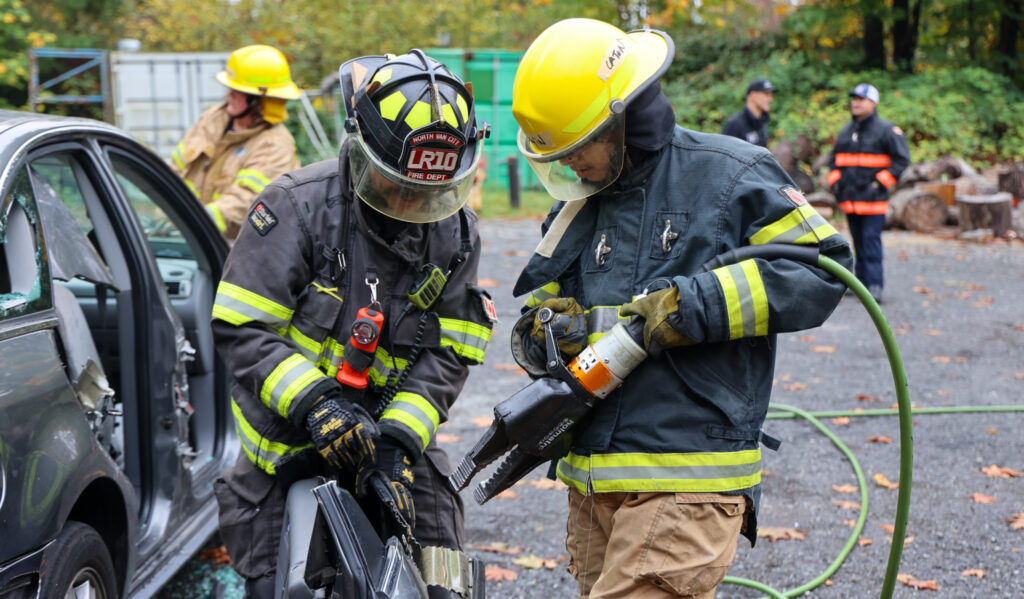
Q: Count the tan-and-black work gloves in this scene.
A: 2